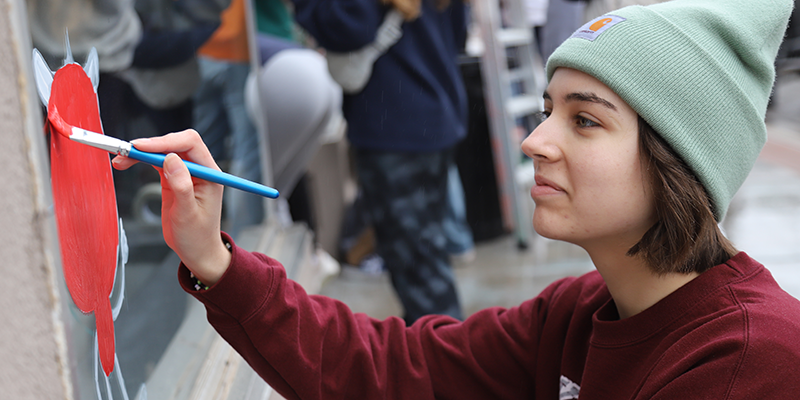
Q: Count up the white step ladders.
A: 1